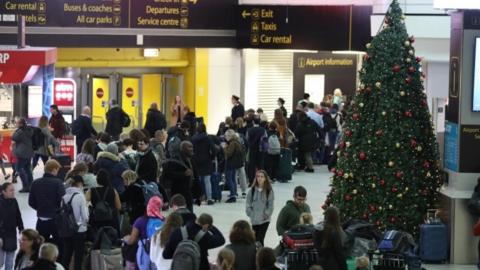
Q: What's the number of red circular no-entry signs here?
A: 2